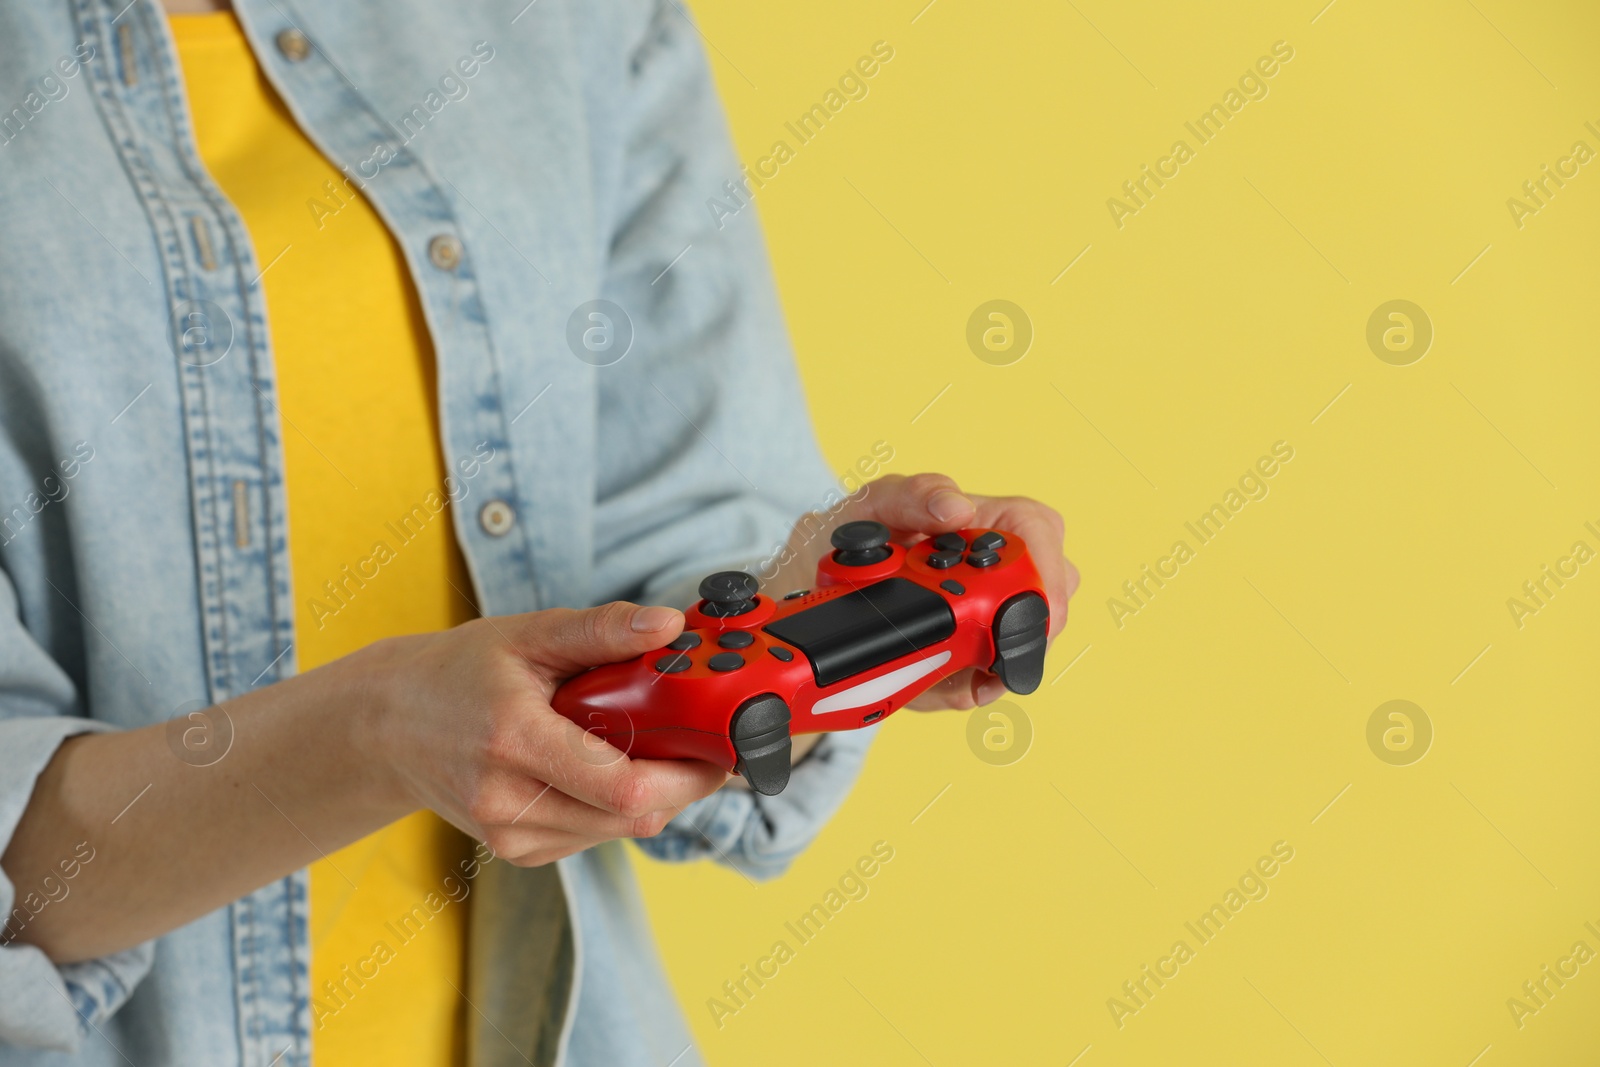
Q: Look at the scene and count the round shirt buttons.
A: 3